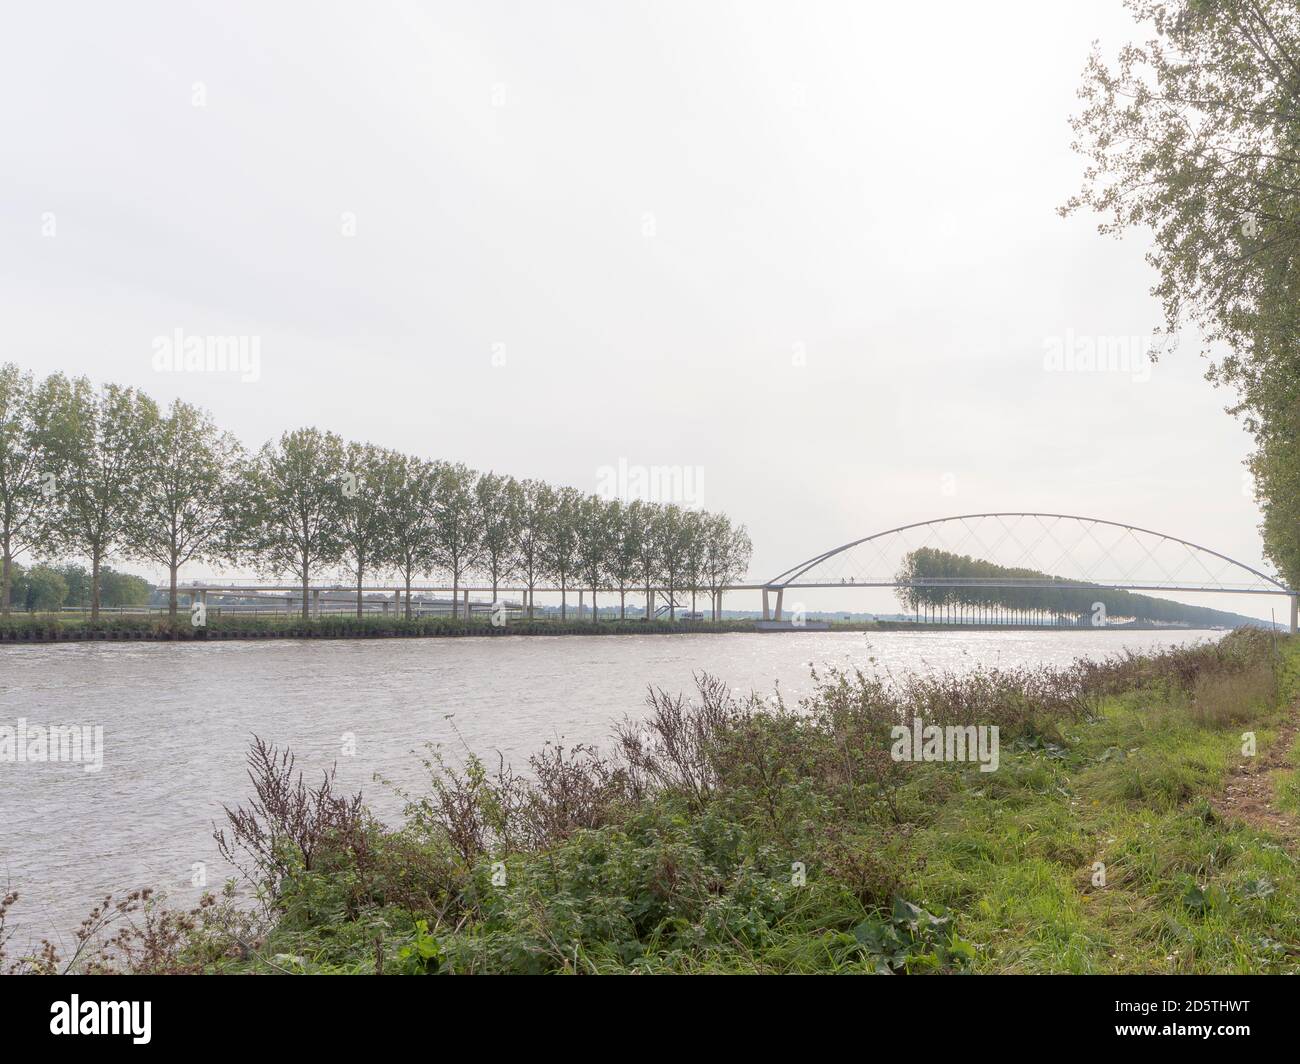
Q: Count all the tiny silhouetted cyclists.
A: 2